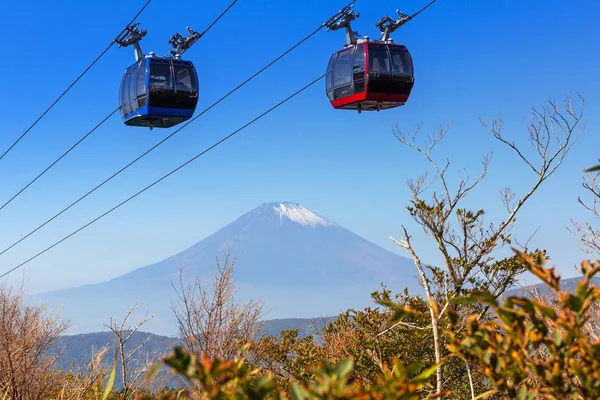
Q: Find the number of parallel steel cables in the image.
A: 4